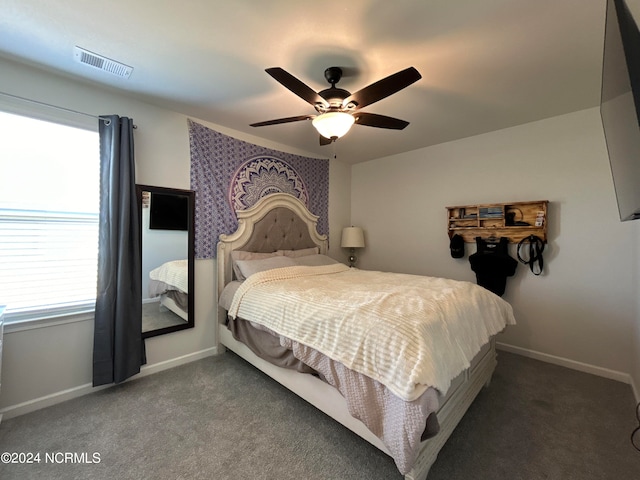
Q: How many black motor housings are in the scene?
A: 1